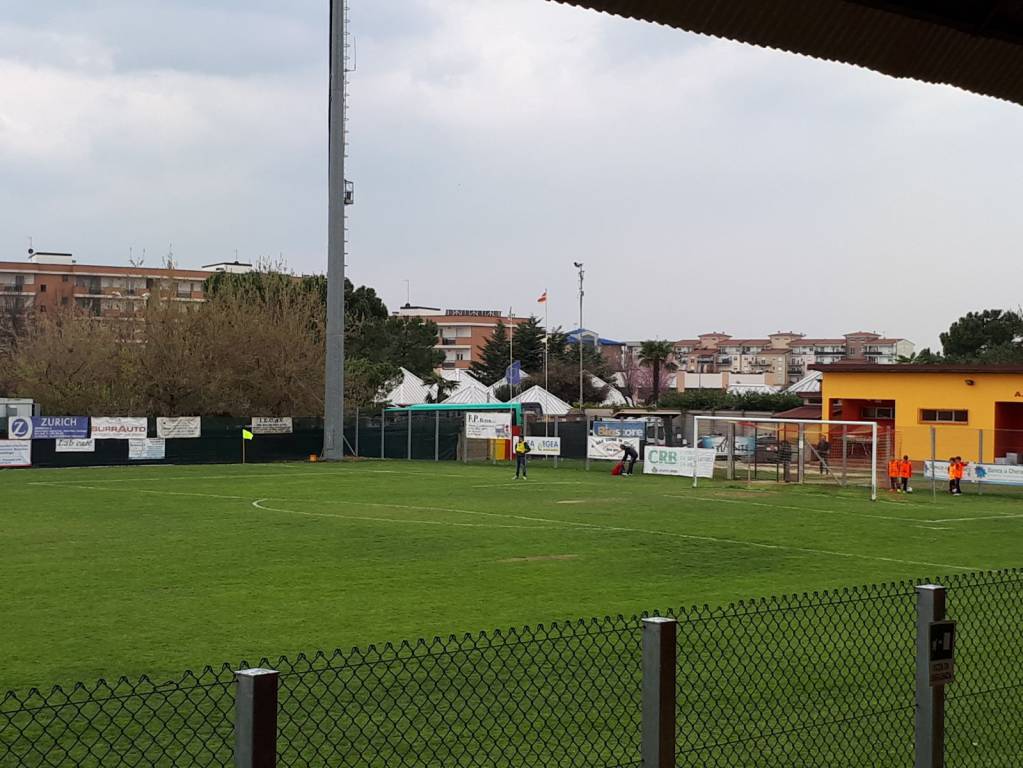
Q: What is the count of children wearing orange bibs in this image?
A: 4